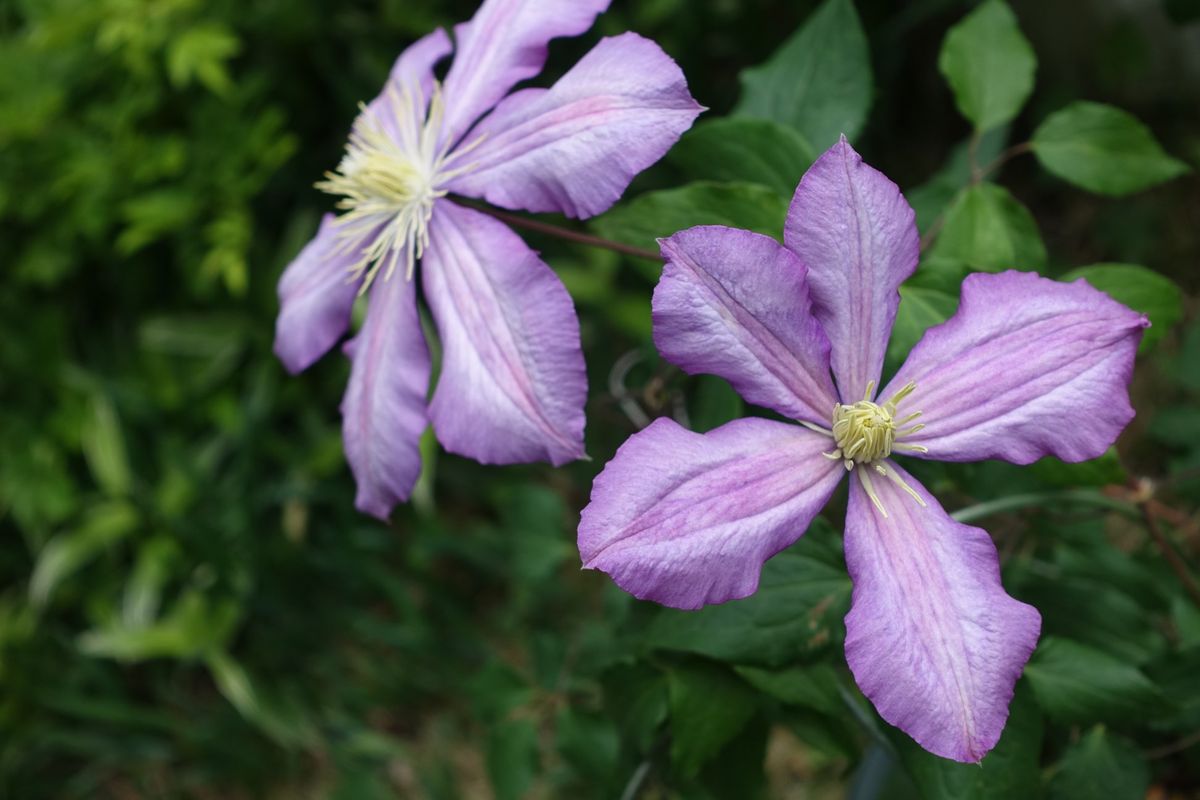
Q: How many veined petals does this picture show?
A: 11